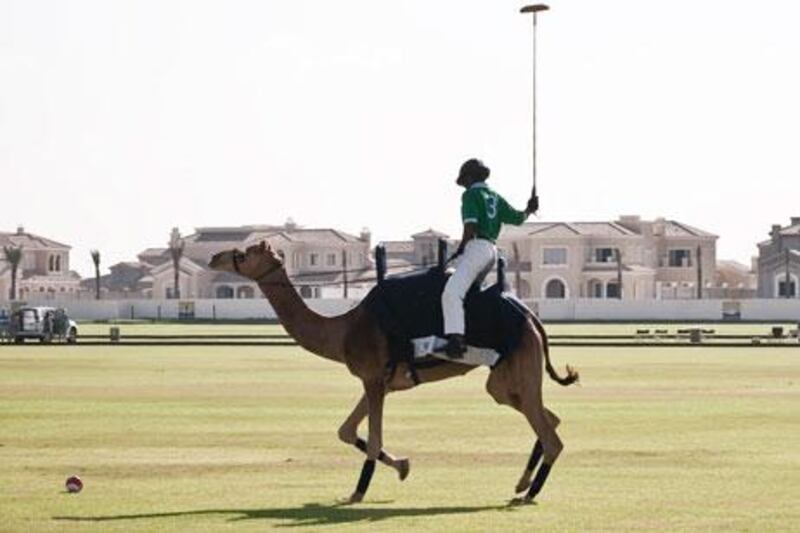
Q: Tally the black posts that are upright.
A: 3